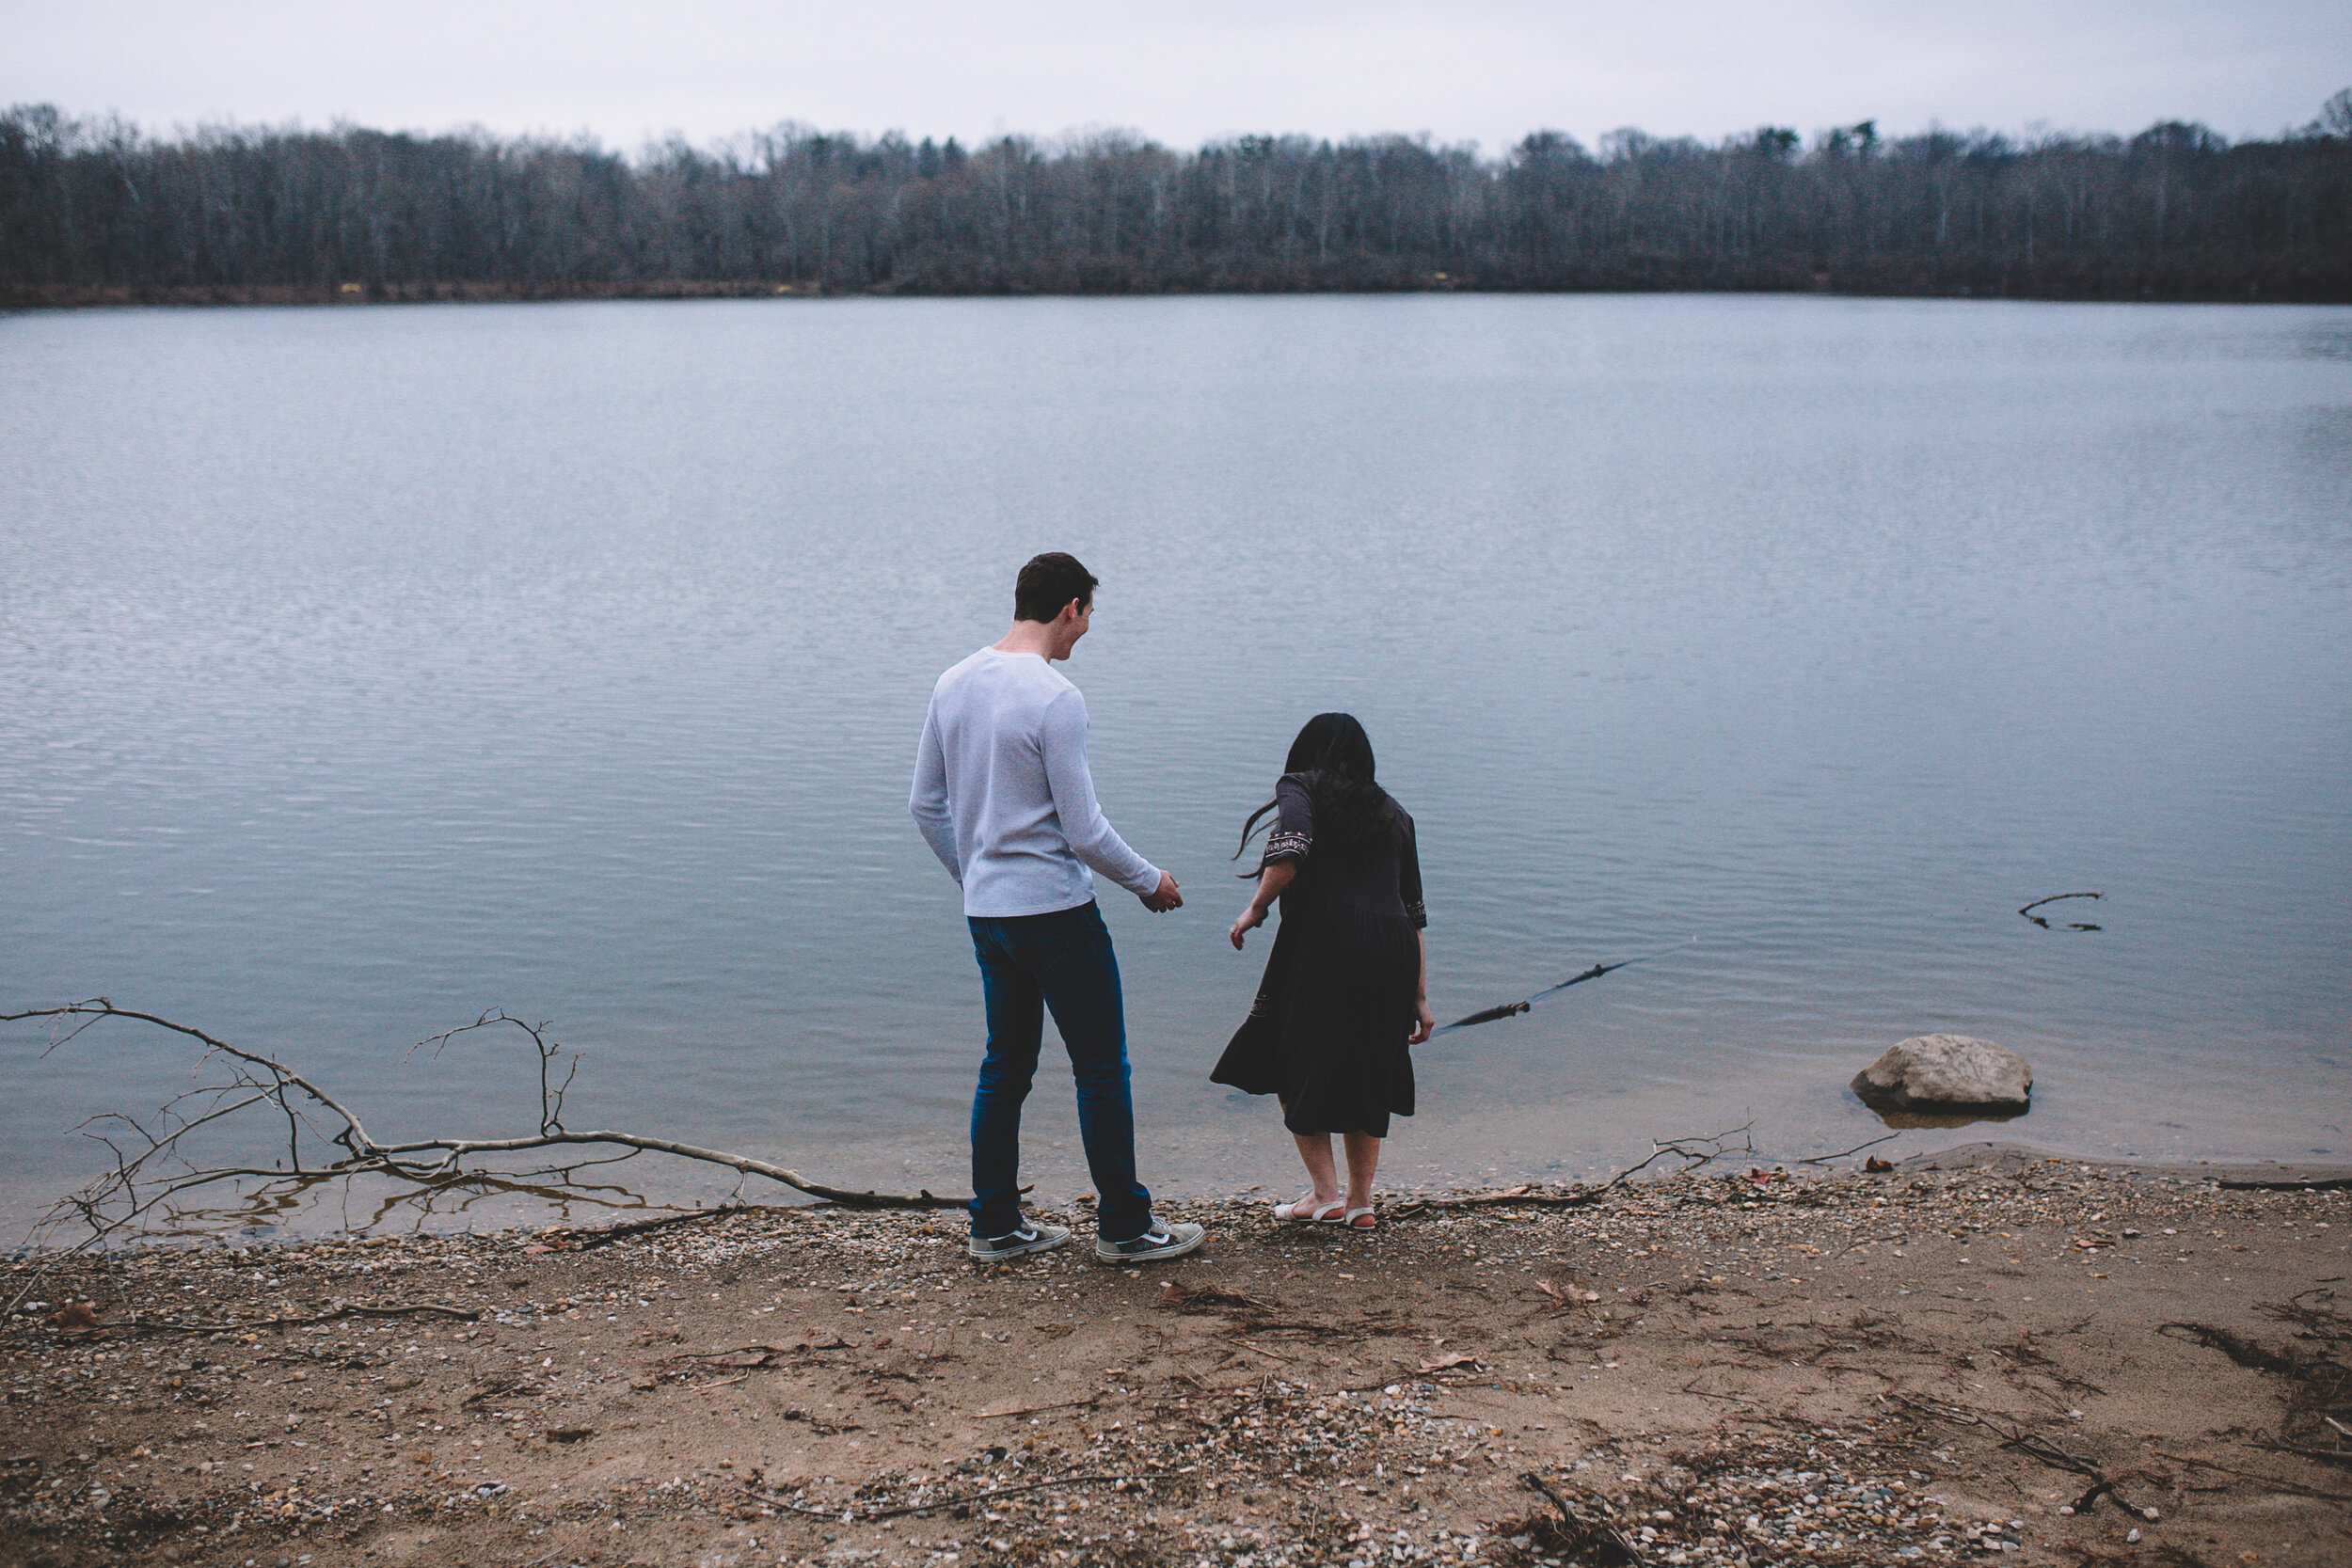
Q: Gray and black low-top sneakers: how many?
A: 2